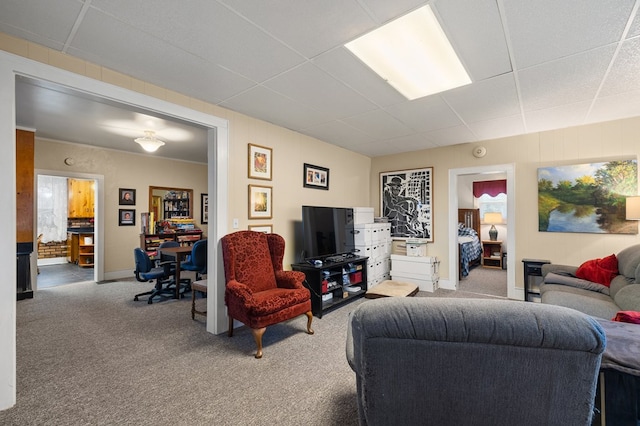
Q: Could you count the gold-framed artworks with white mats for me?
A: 3